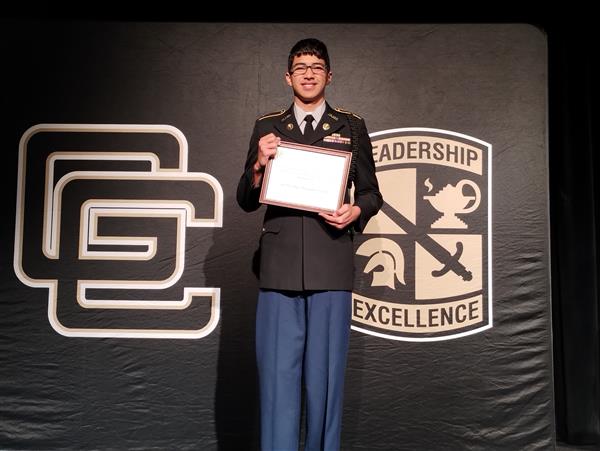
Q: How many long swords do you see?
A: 1